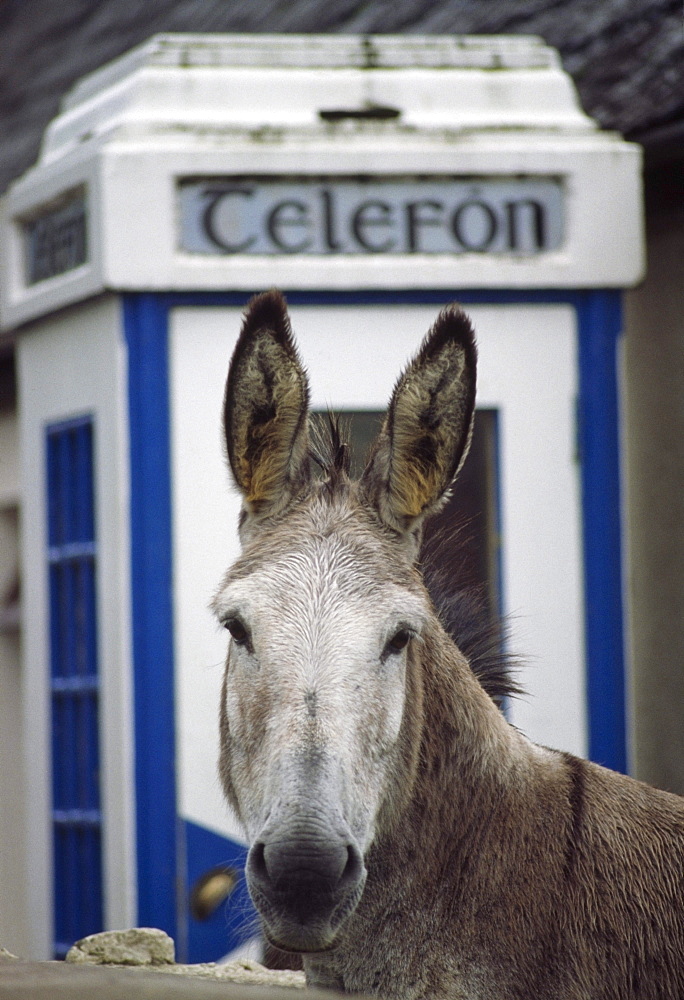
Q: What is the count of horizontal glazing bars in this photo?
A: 3